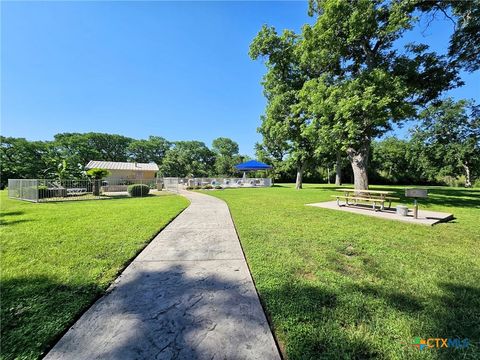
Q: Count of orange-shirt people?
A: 0